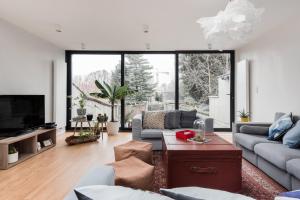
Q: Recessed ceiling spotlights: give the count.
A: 5